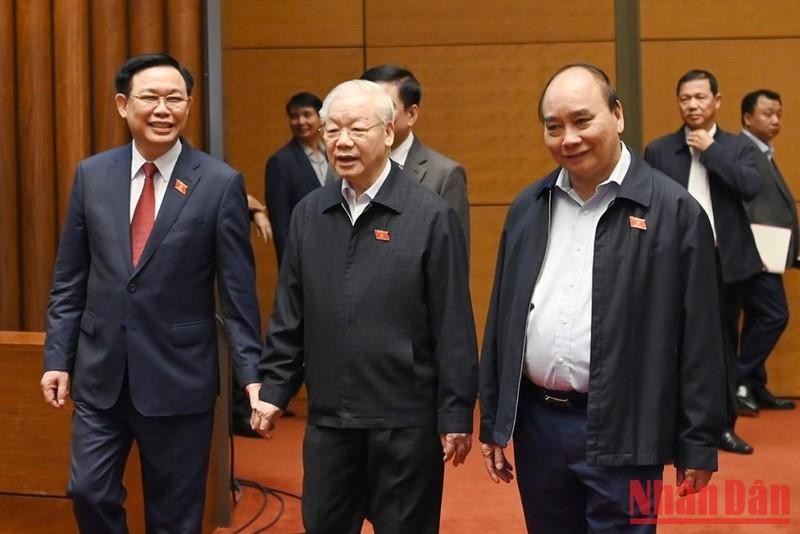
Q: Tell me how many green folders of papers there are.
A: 0